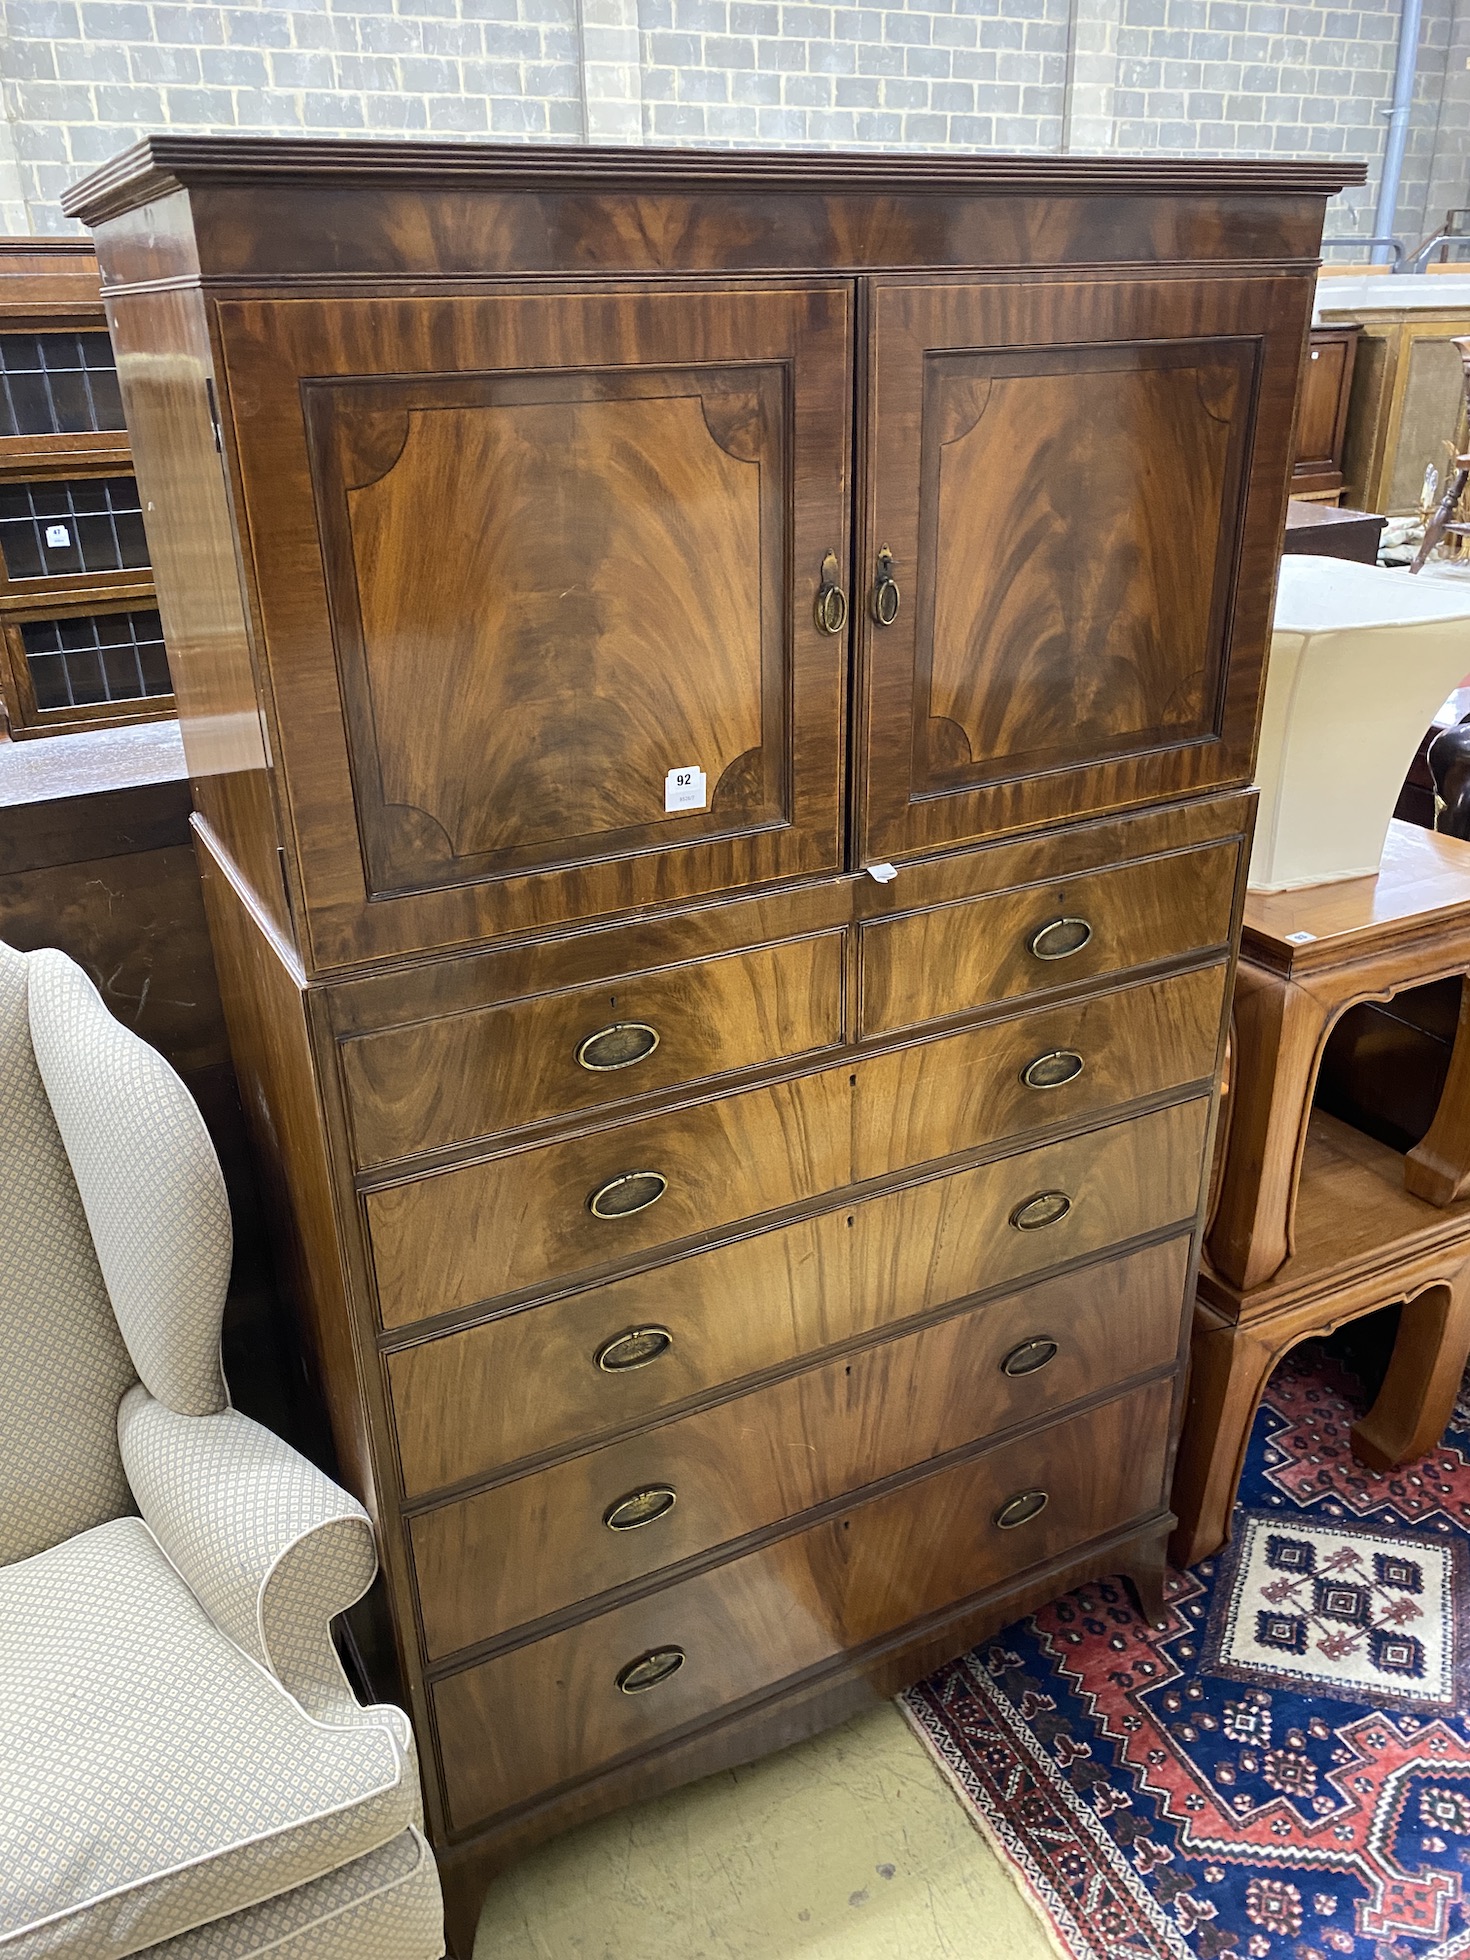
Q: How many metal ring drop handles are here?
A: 12